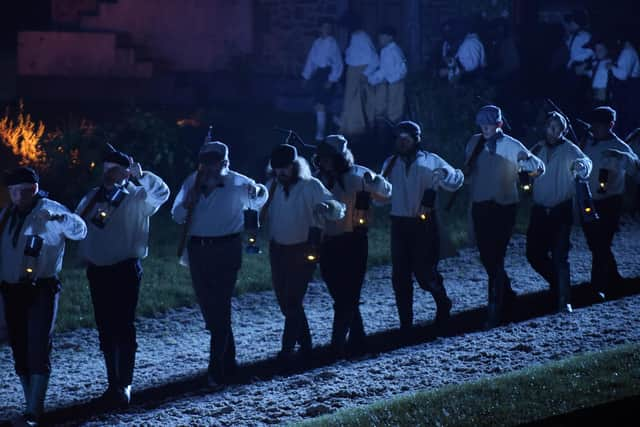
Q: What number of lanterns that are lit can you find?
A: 9